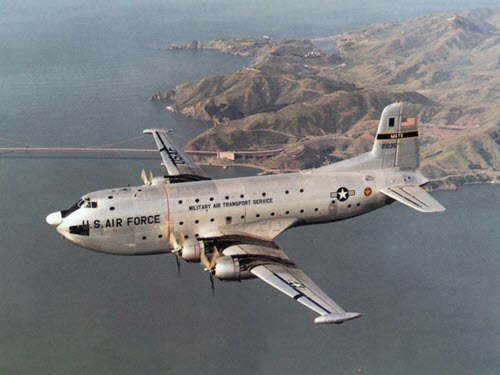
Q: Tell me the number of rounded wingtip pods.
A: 2